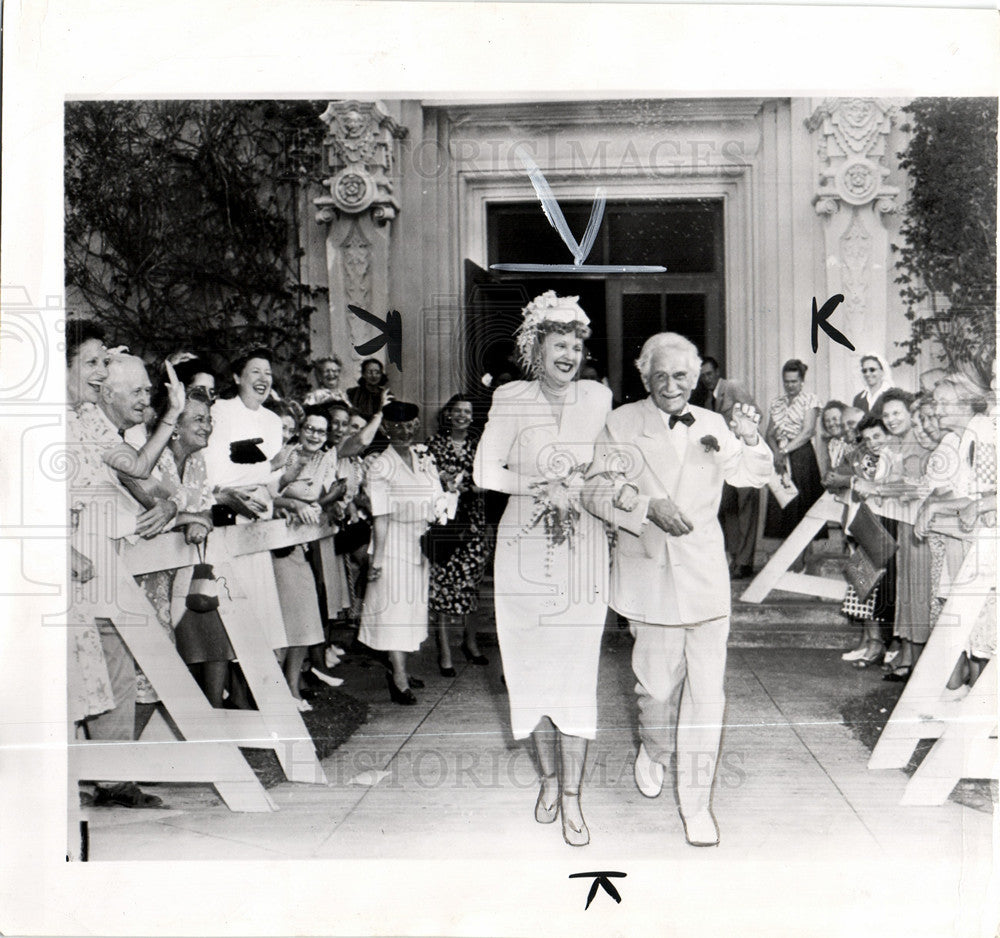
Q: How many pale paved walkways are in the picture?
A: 1